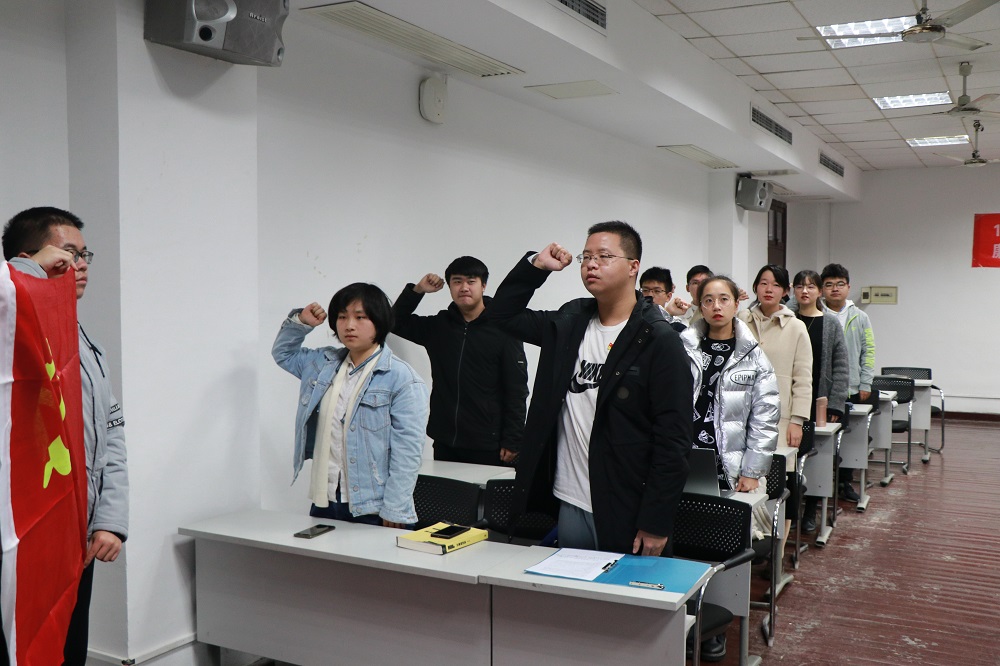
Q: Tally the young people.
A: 10